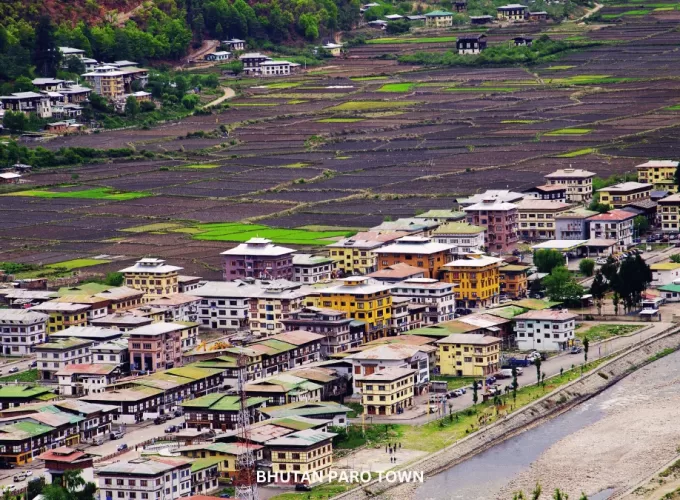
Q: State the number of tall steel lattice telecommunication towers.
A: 1